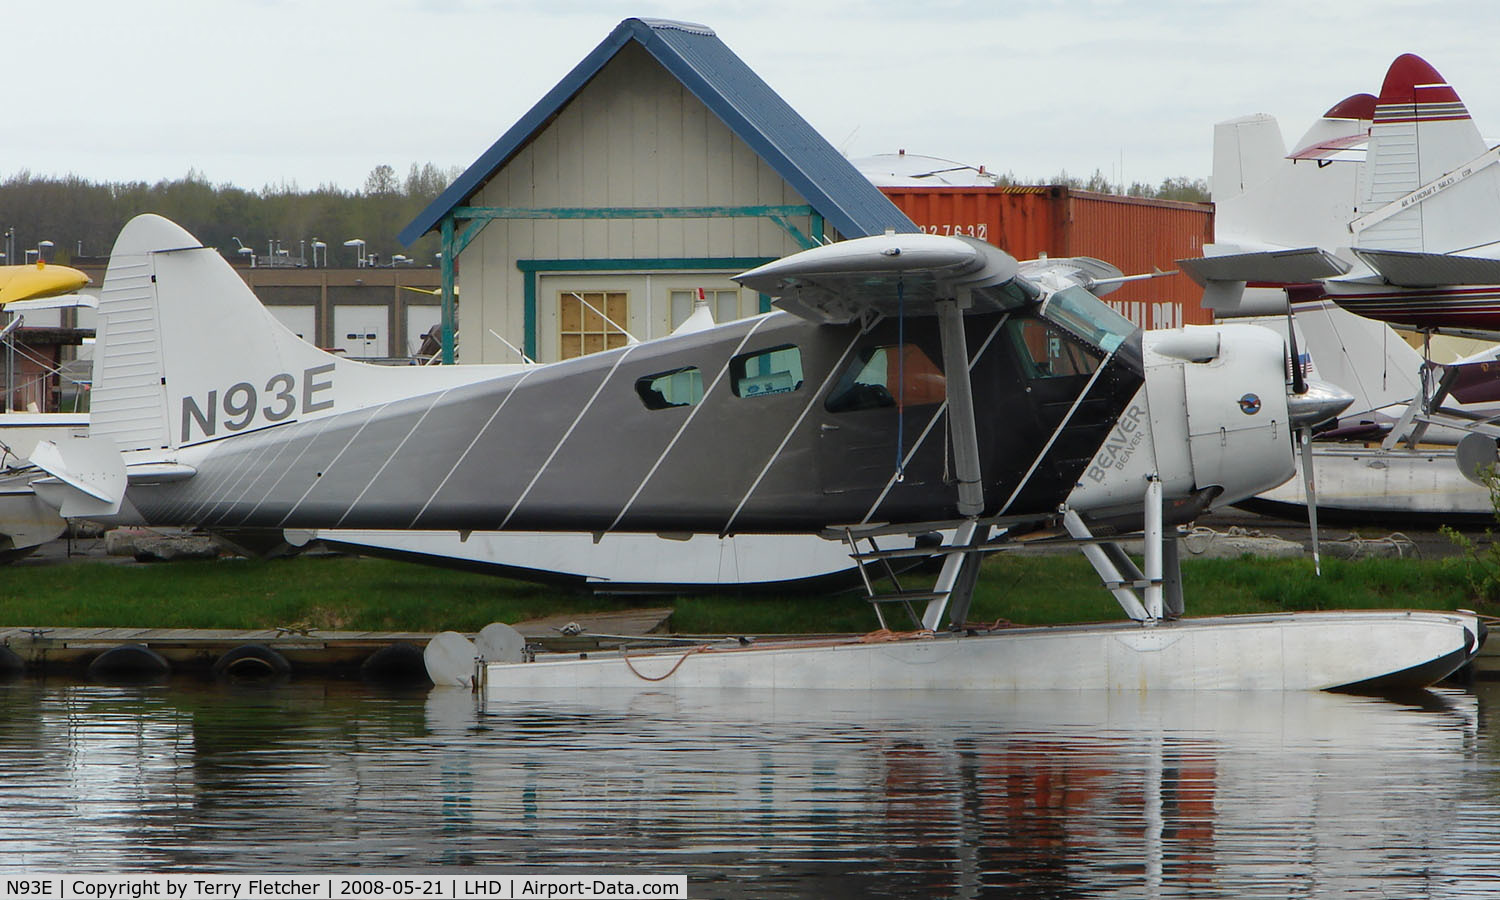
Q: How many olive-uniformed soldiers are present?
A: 0